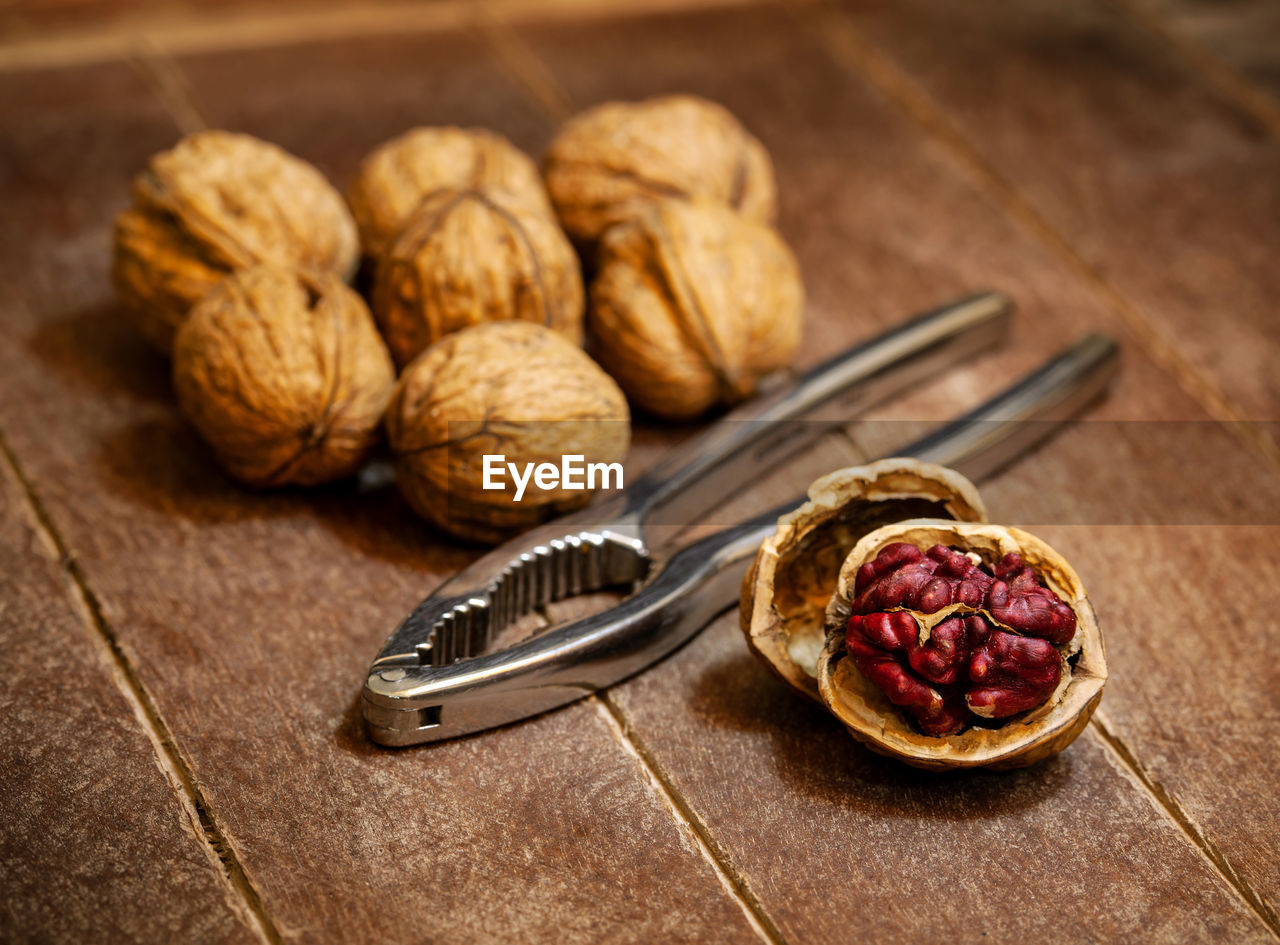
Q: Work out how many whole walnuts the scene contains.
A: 7